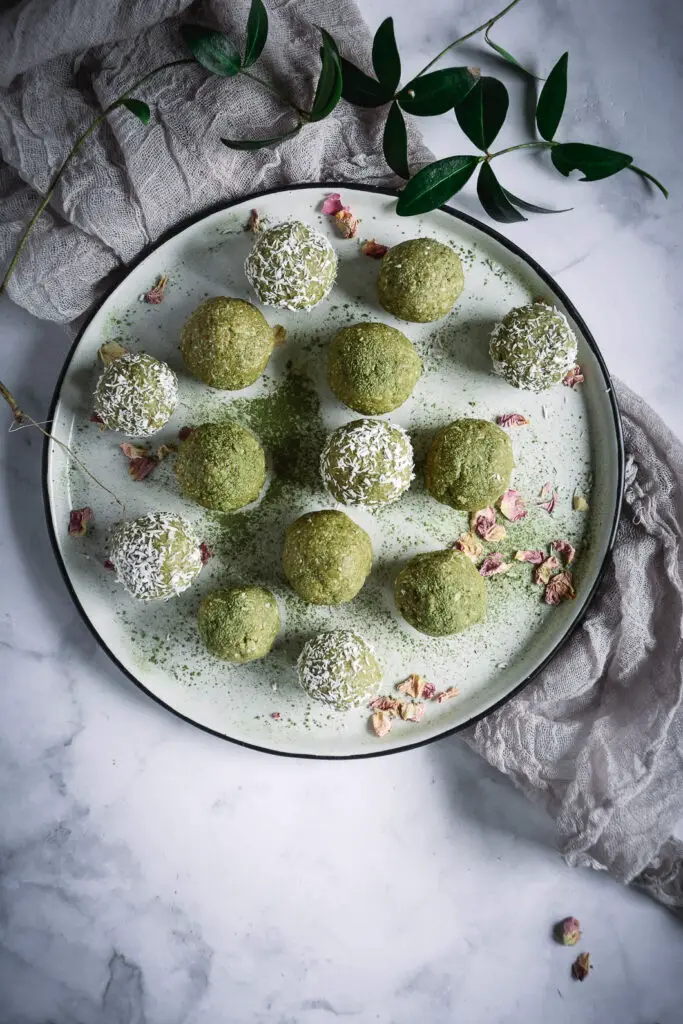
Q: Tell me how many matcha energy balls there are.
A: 14